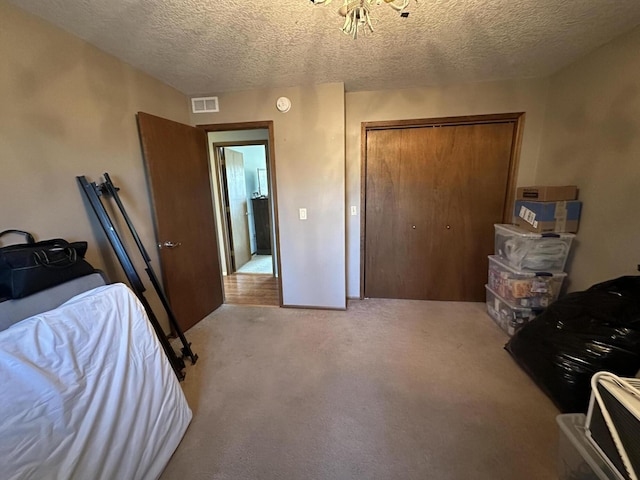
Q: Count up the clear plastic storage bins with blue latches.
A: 3